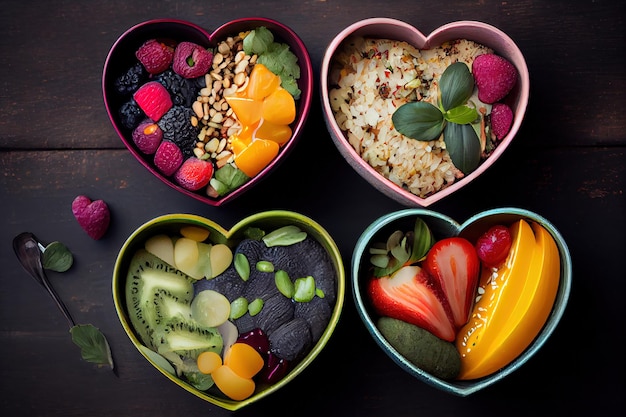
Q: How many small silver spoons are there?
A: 1